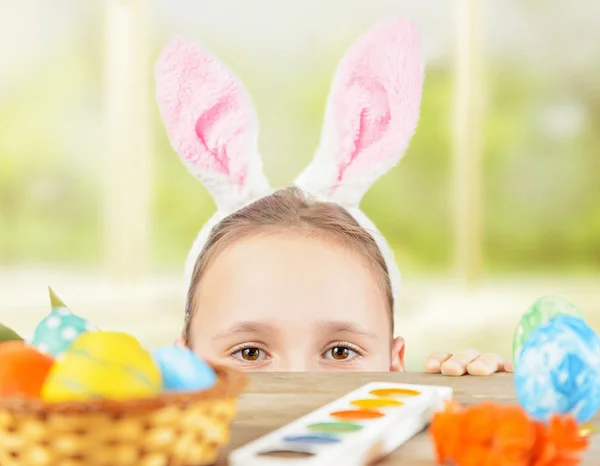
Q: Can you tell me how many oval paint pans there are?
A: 6